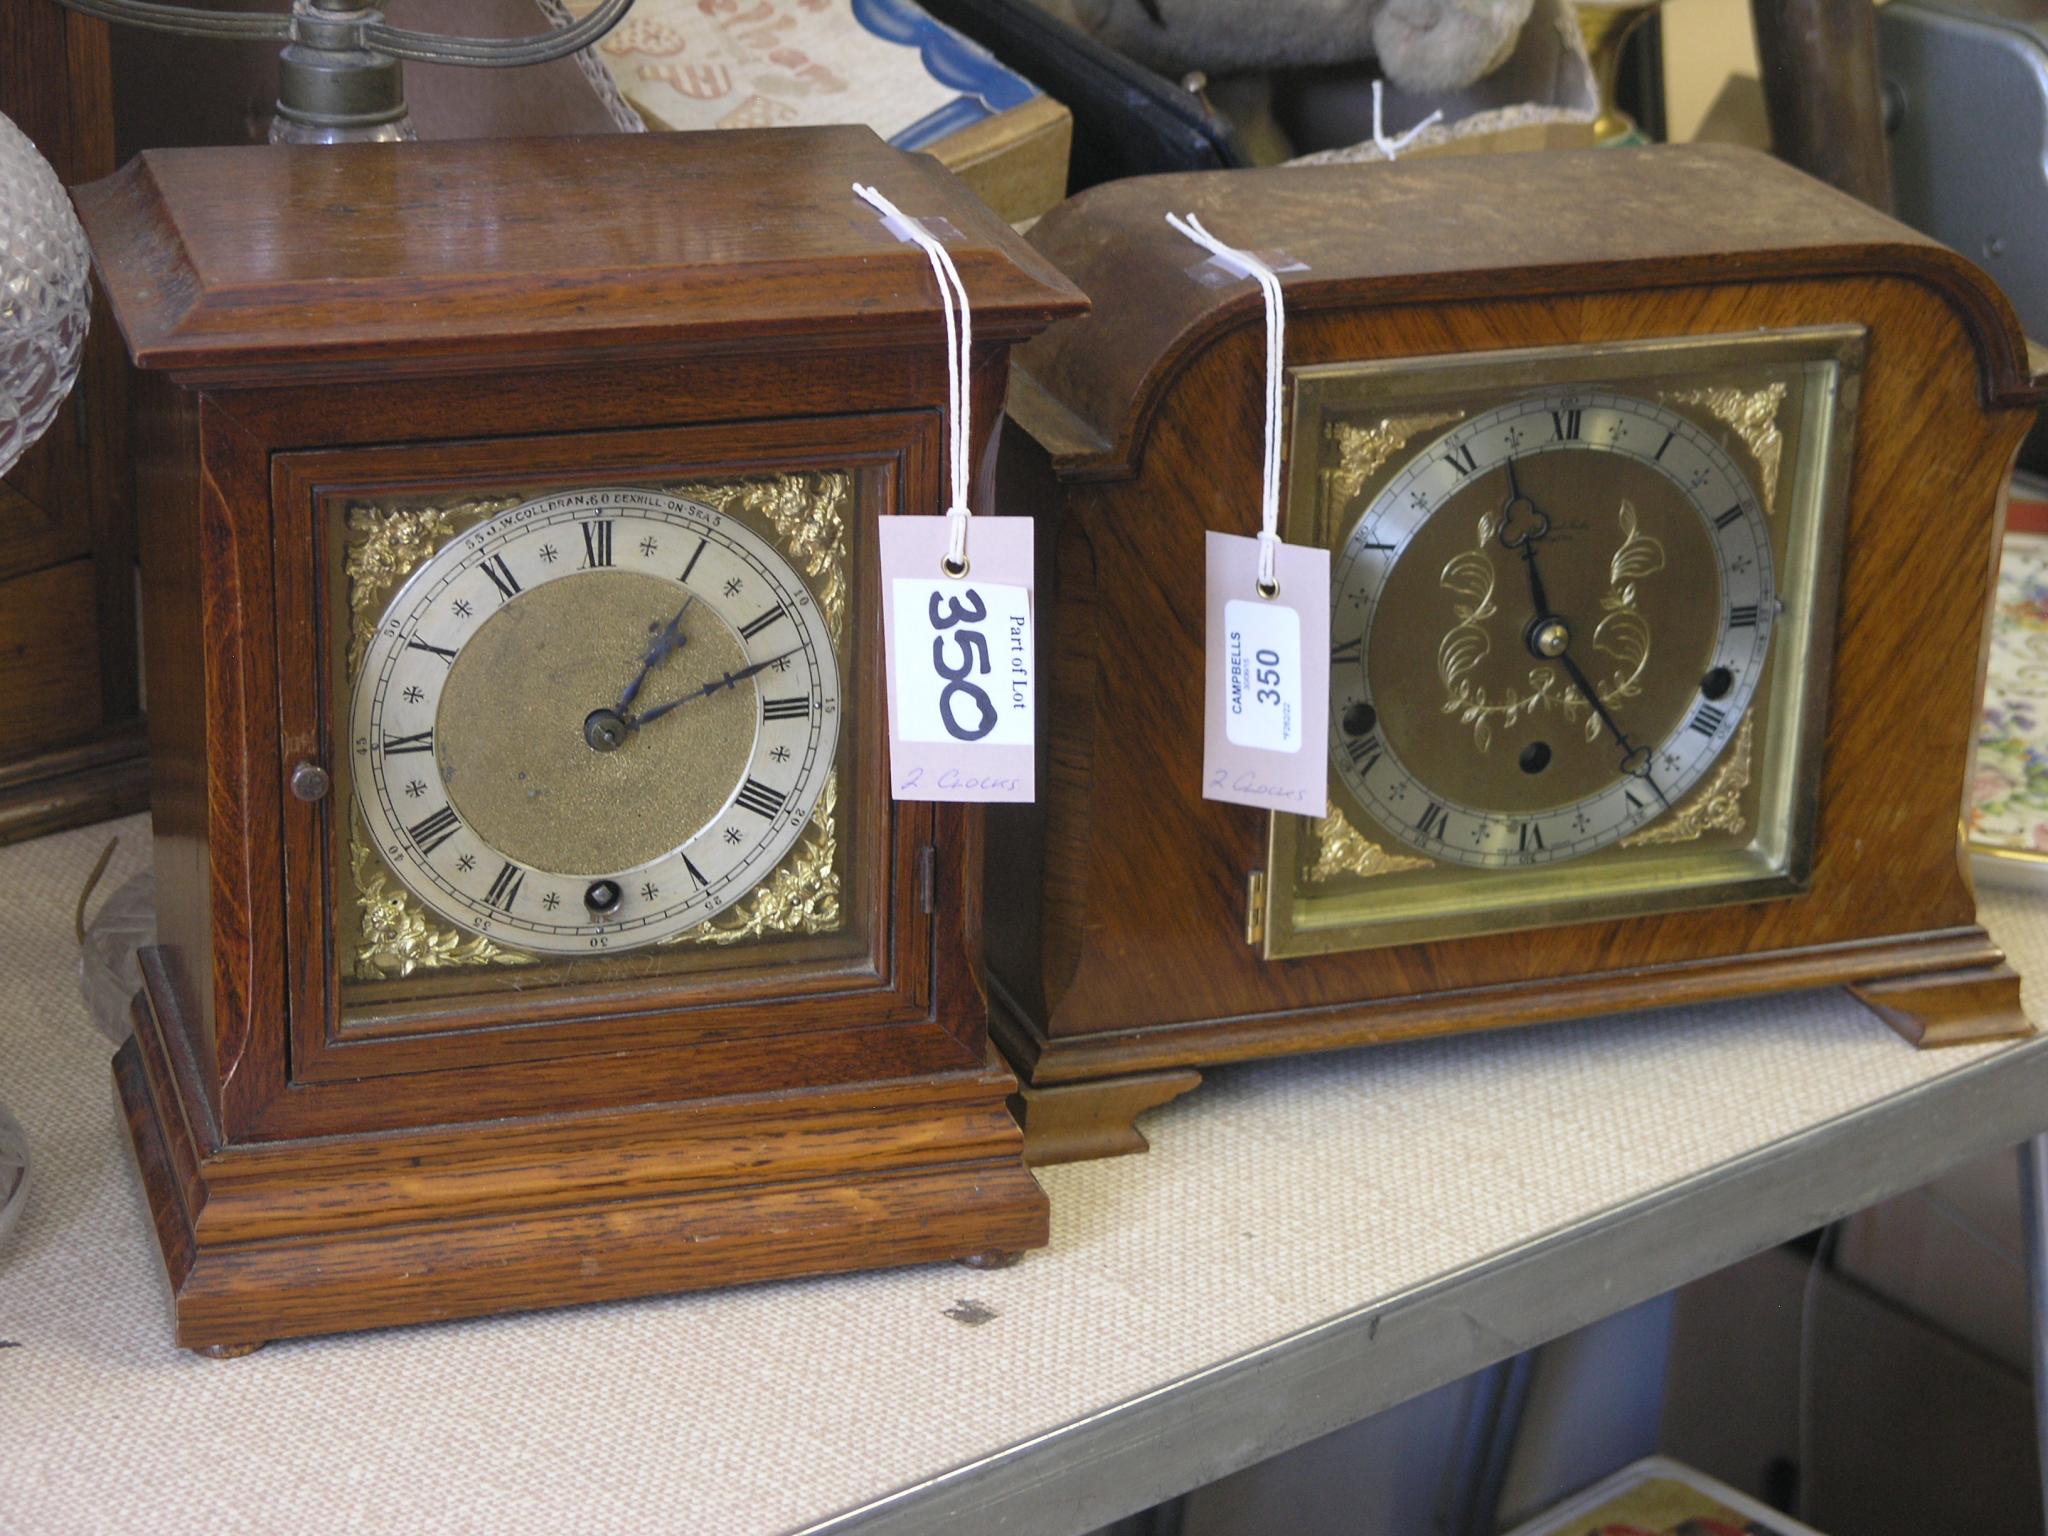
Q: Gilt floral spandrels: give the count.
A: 8